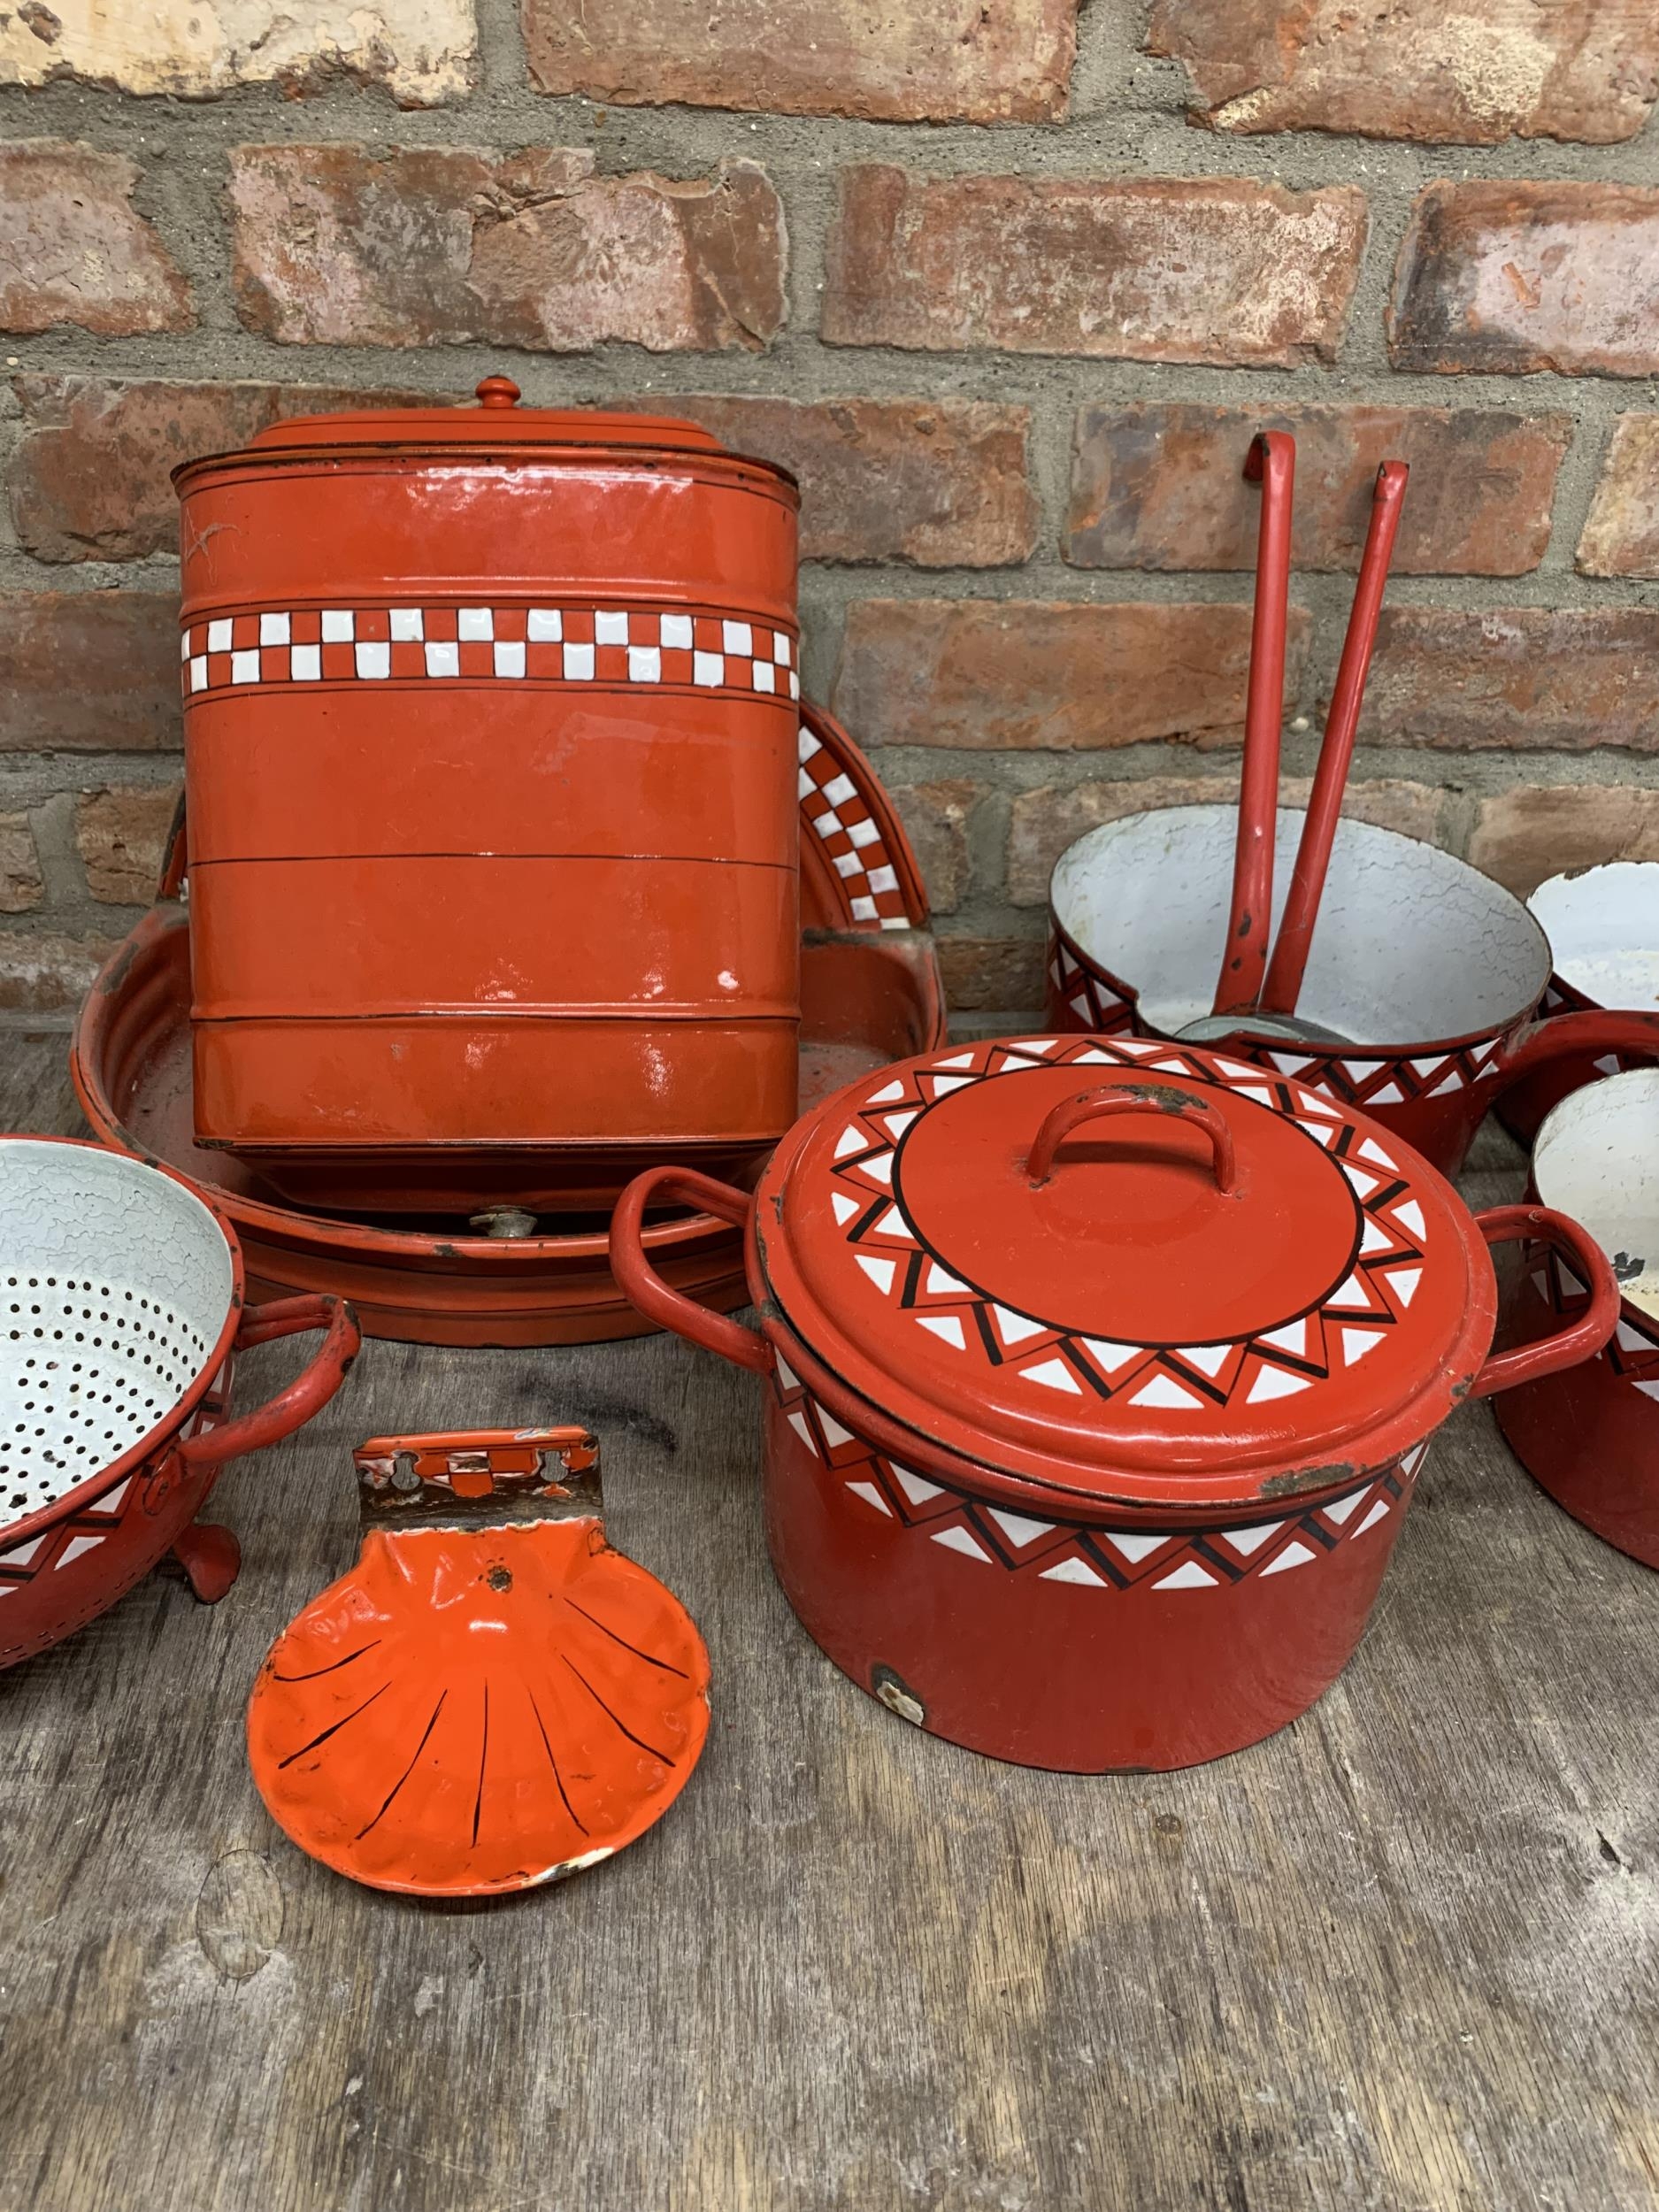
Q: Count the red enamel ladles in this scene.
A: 2